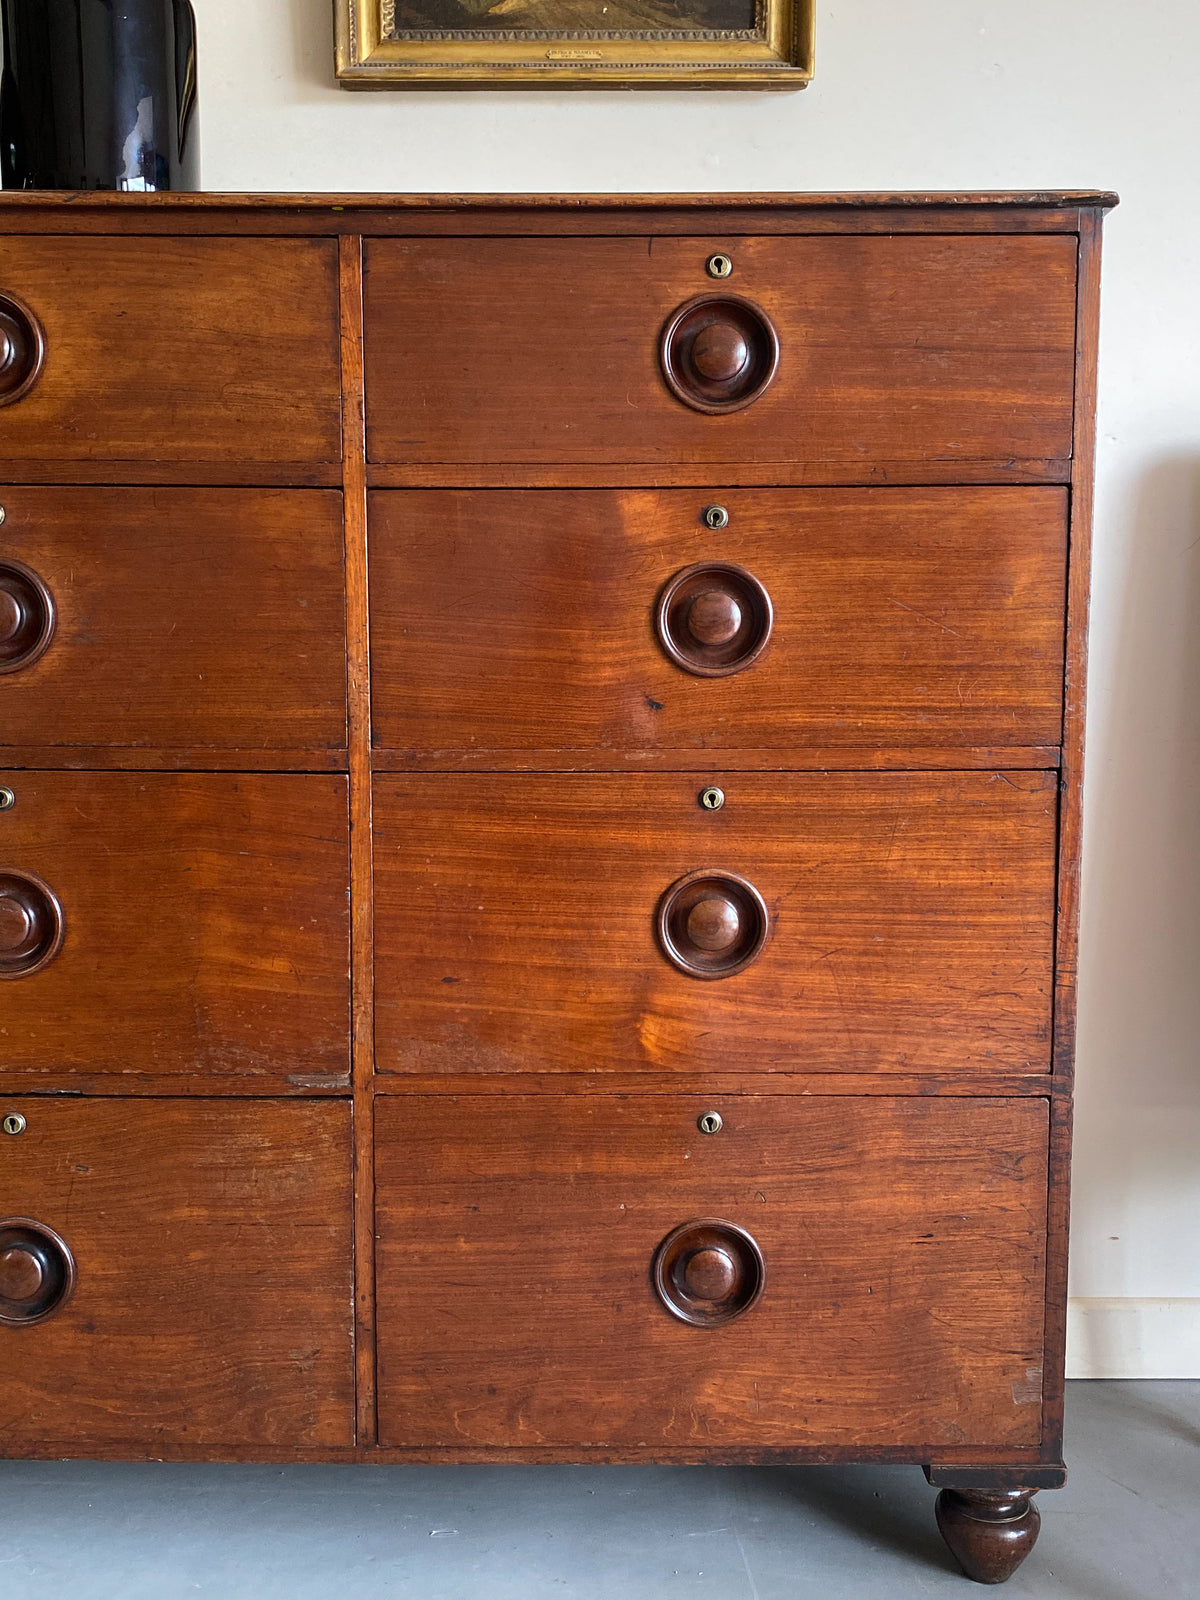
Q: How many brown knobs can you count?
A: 8